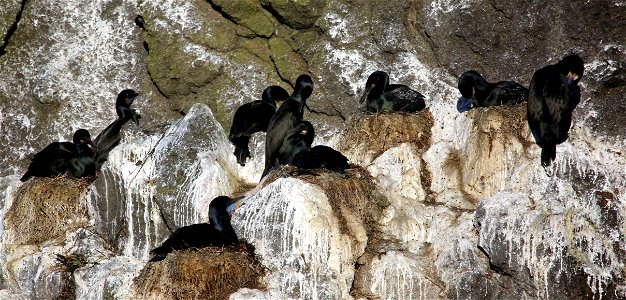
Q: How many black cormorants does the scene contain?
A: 9